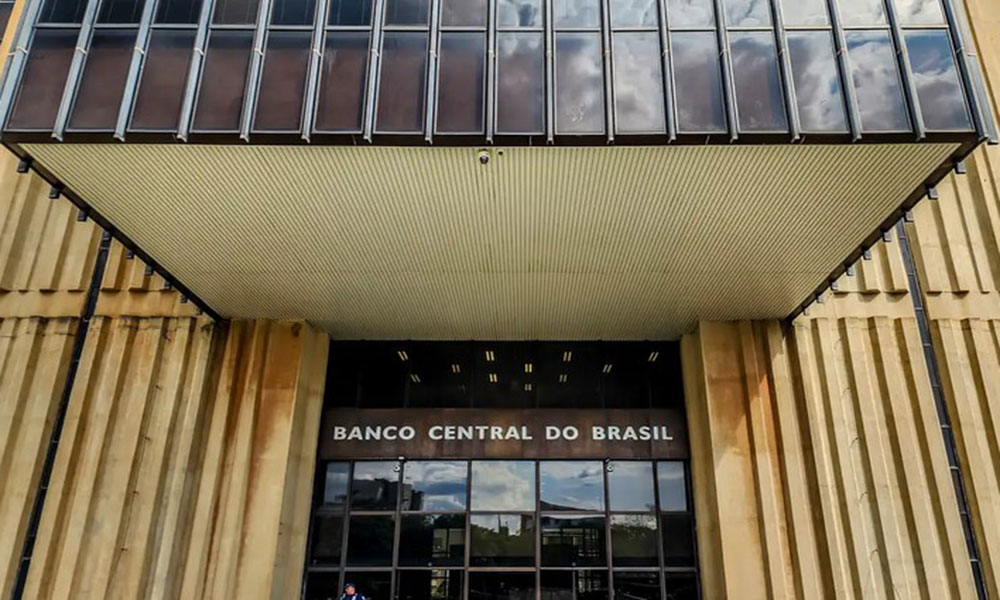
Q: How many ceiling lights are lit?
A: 11